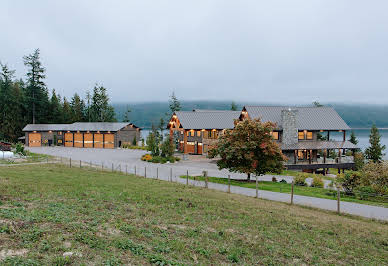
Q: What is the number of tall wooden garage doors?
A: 6